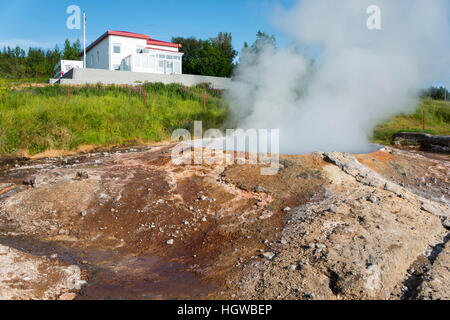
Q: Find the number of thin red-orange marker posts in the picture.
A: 4